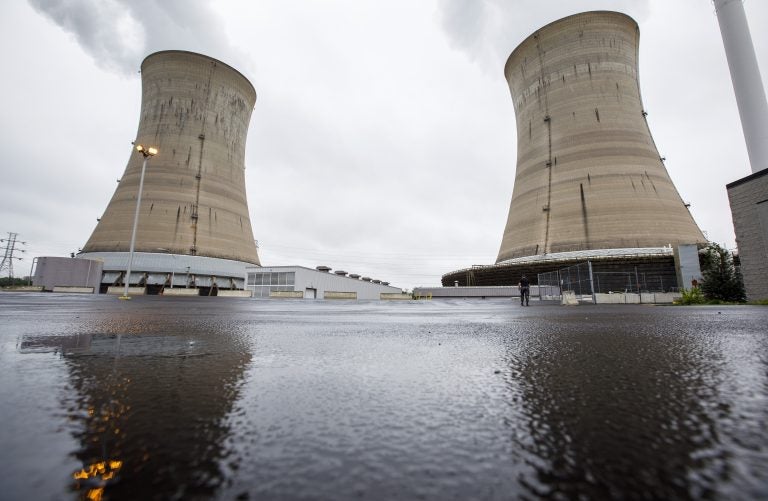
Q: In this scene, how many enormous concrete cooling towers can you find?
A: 2